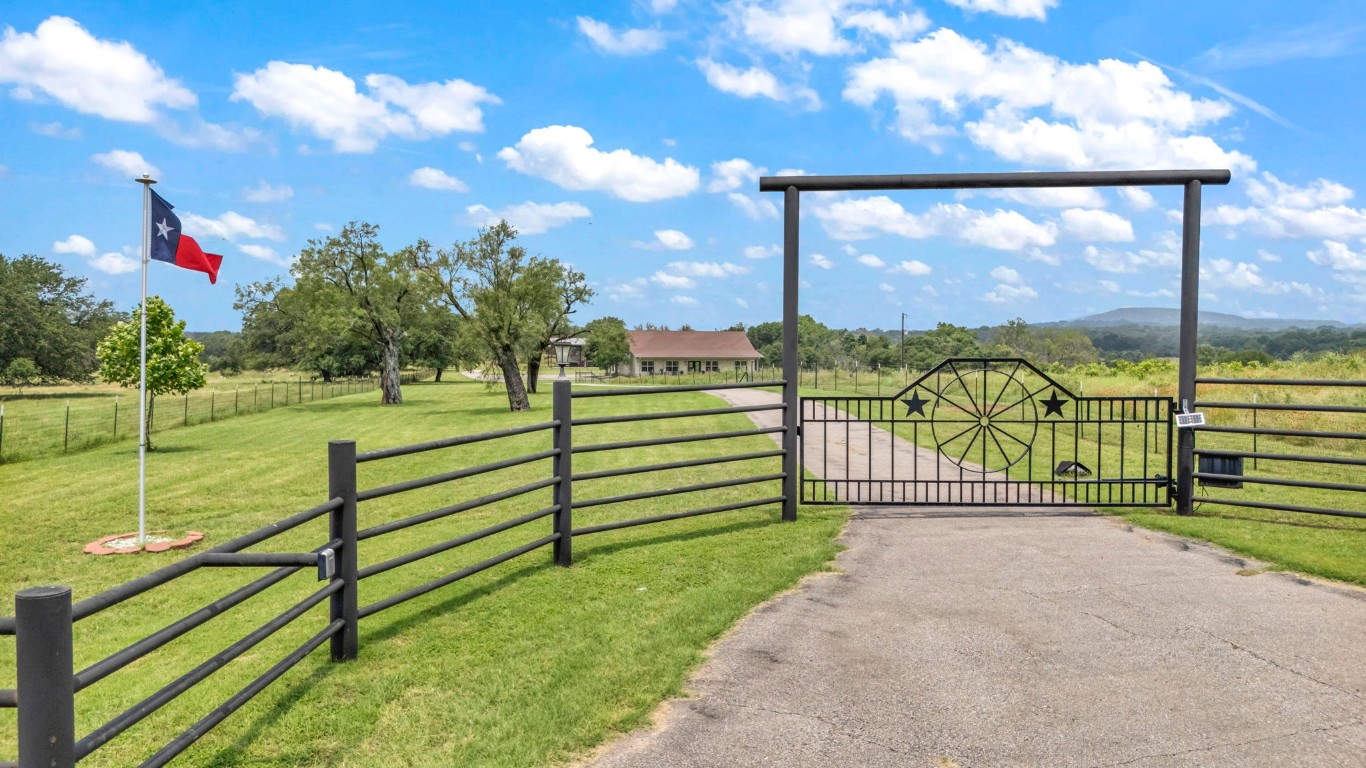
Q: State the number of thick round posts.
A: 5